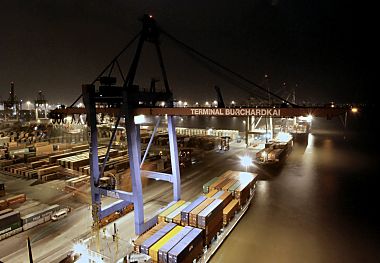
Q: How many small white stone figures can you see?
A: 0